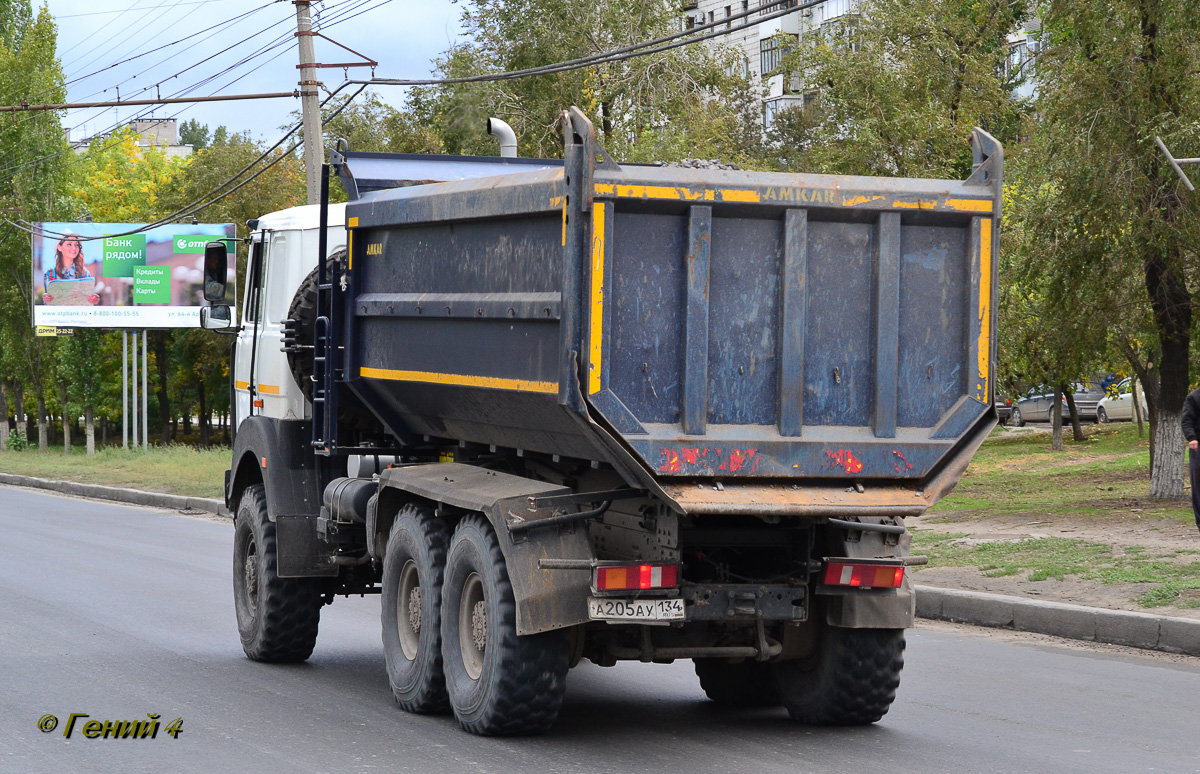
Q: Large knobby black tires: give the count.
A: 6